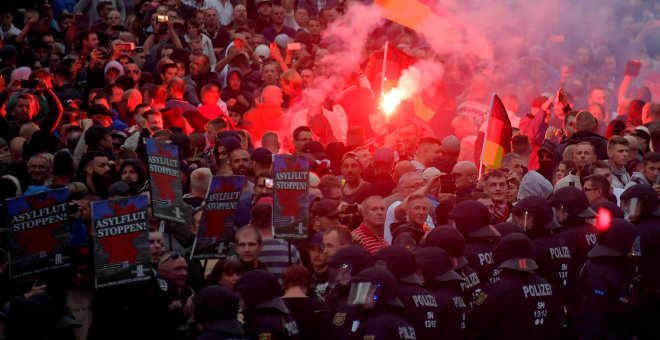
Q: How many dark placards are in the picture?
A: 5